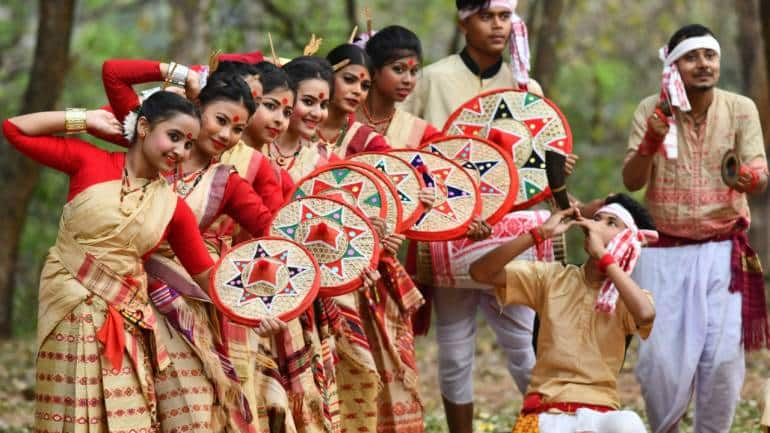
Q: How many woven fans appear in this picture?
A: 8